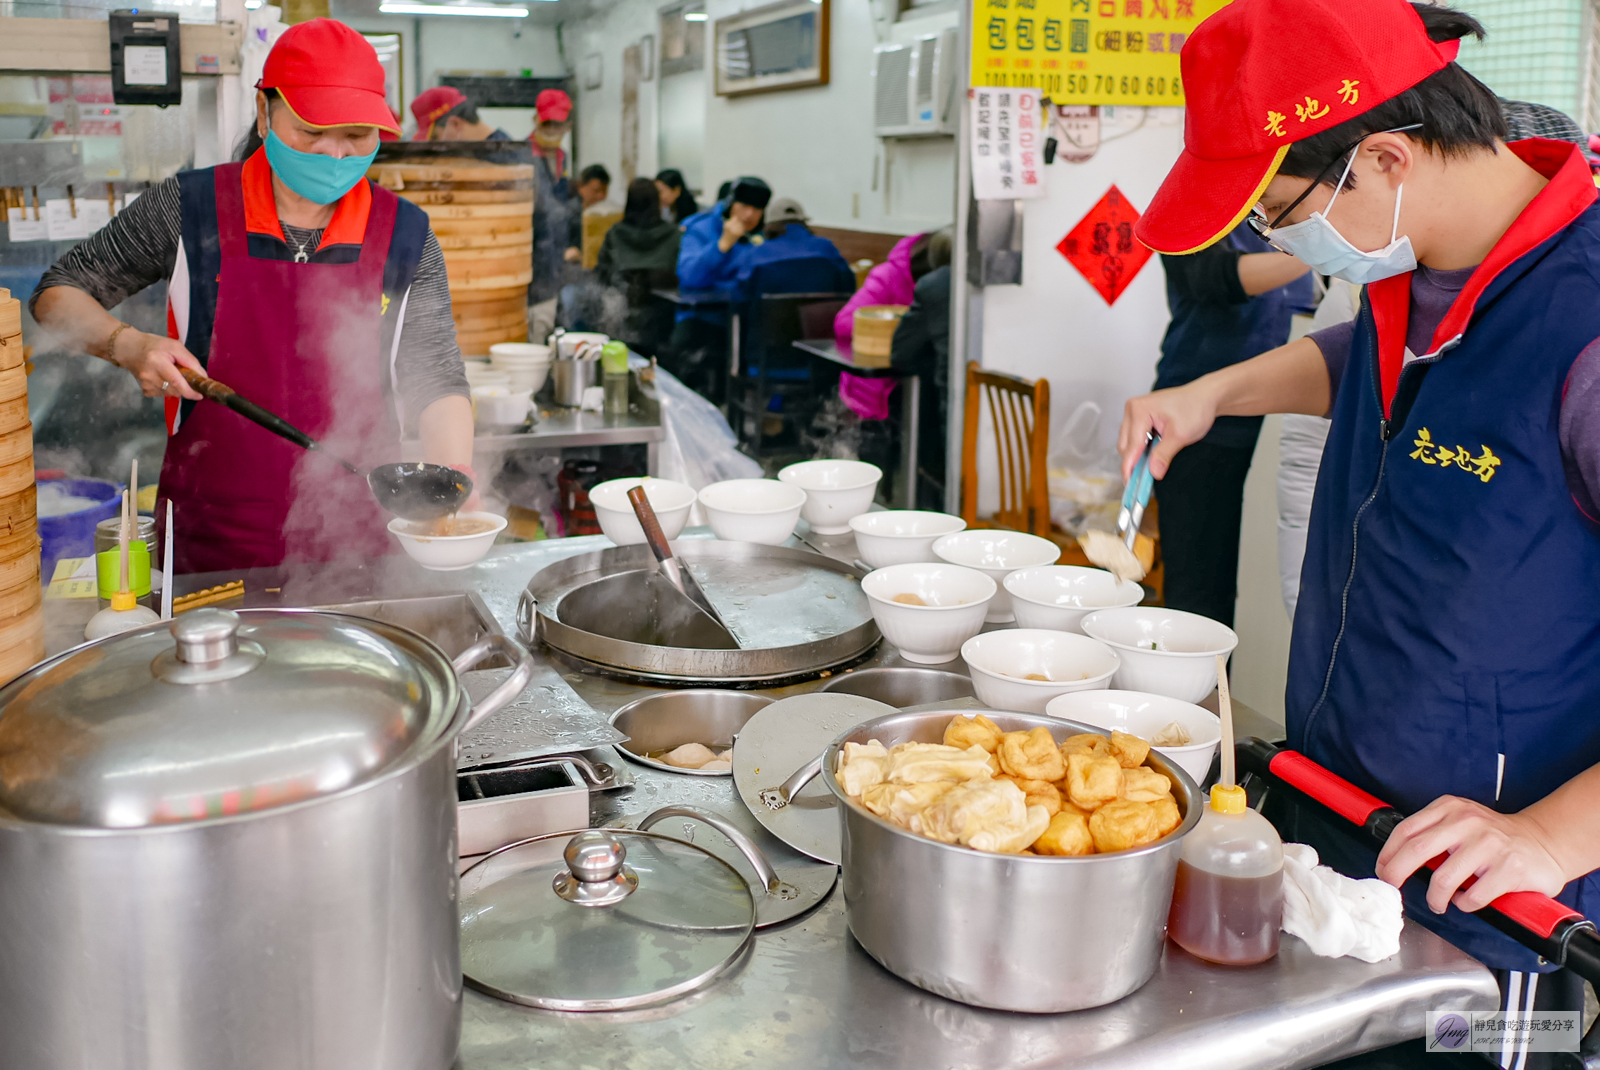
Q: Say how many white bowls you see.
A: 11